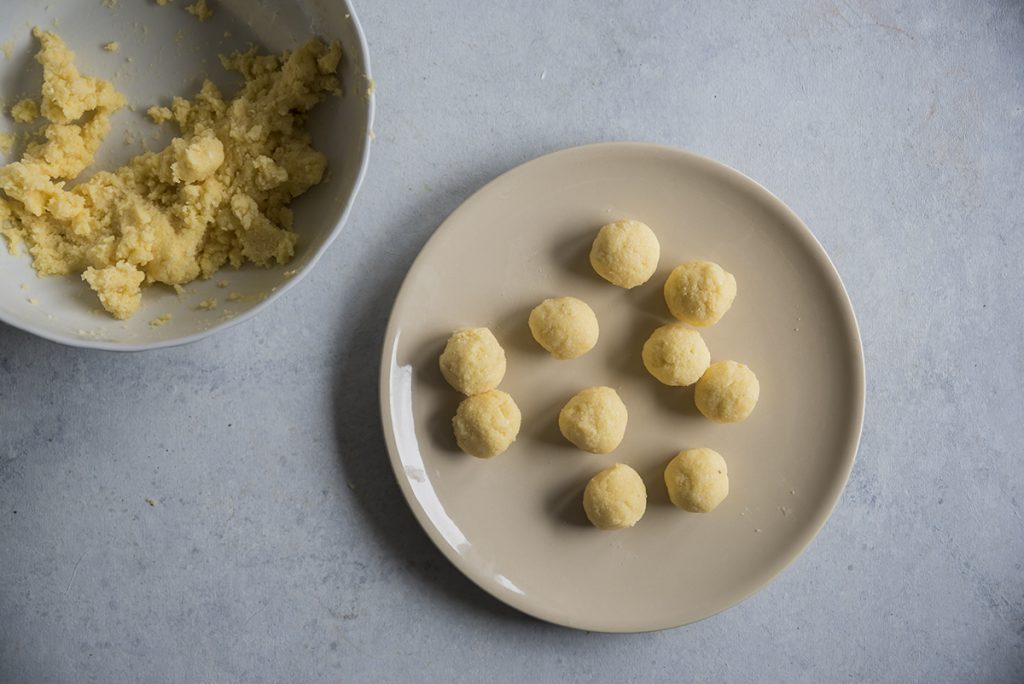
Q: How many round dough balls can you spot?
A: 10